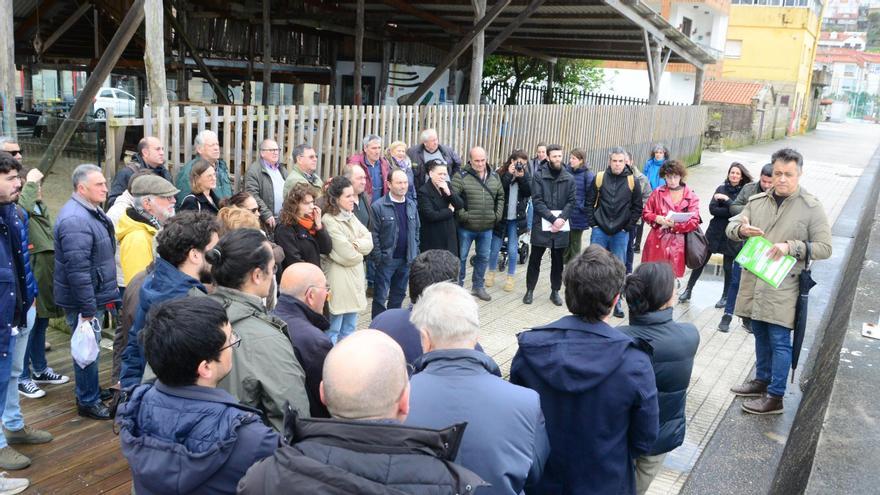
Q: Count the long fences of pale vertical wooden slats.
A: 1